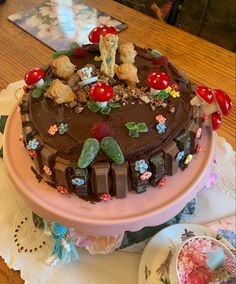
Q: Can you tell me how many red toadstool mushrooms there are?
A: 7